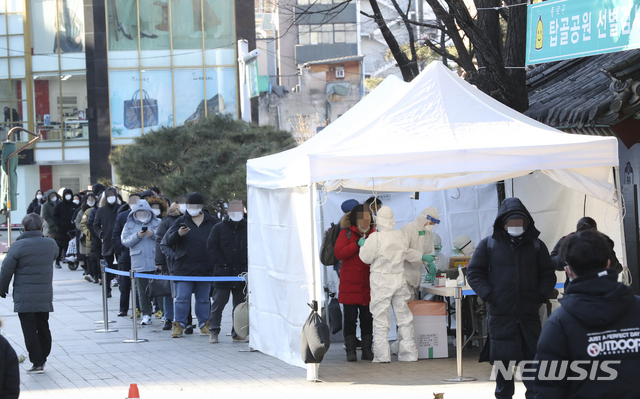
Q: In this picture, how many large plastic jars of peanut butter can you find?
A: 0